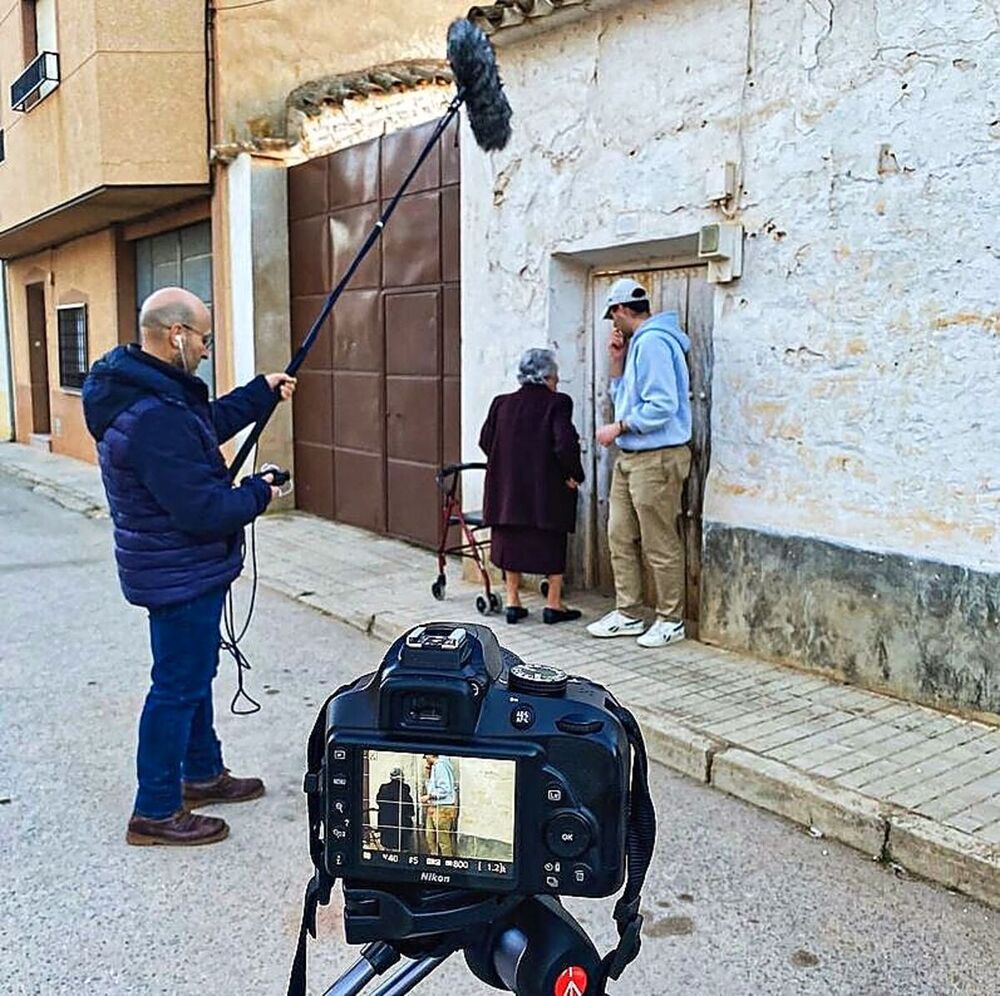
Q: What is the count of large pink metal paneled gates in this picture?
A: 0